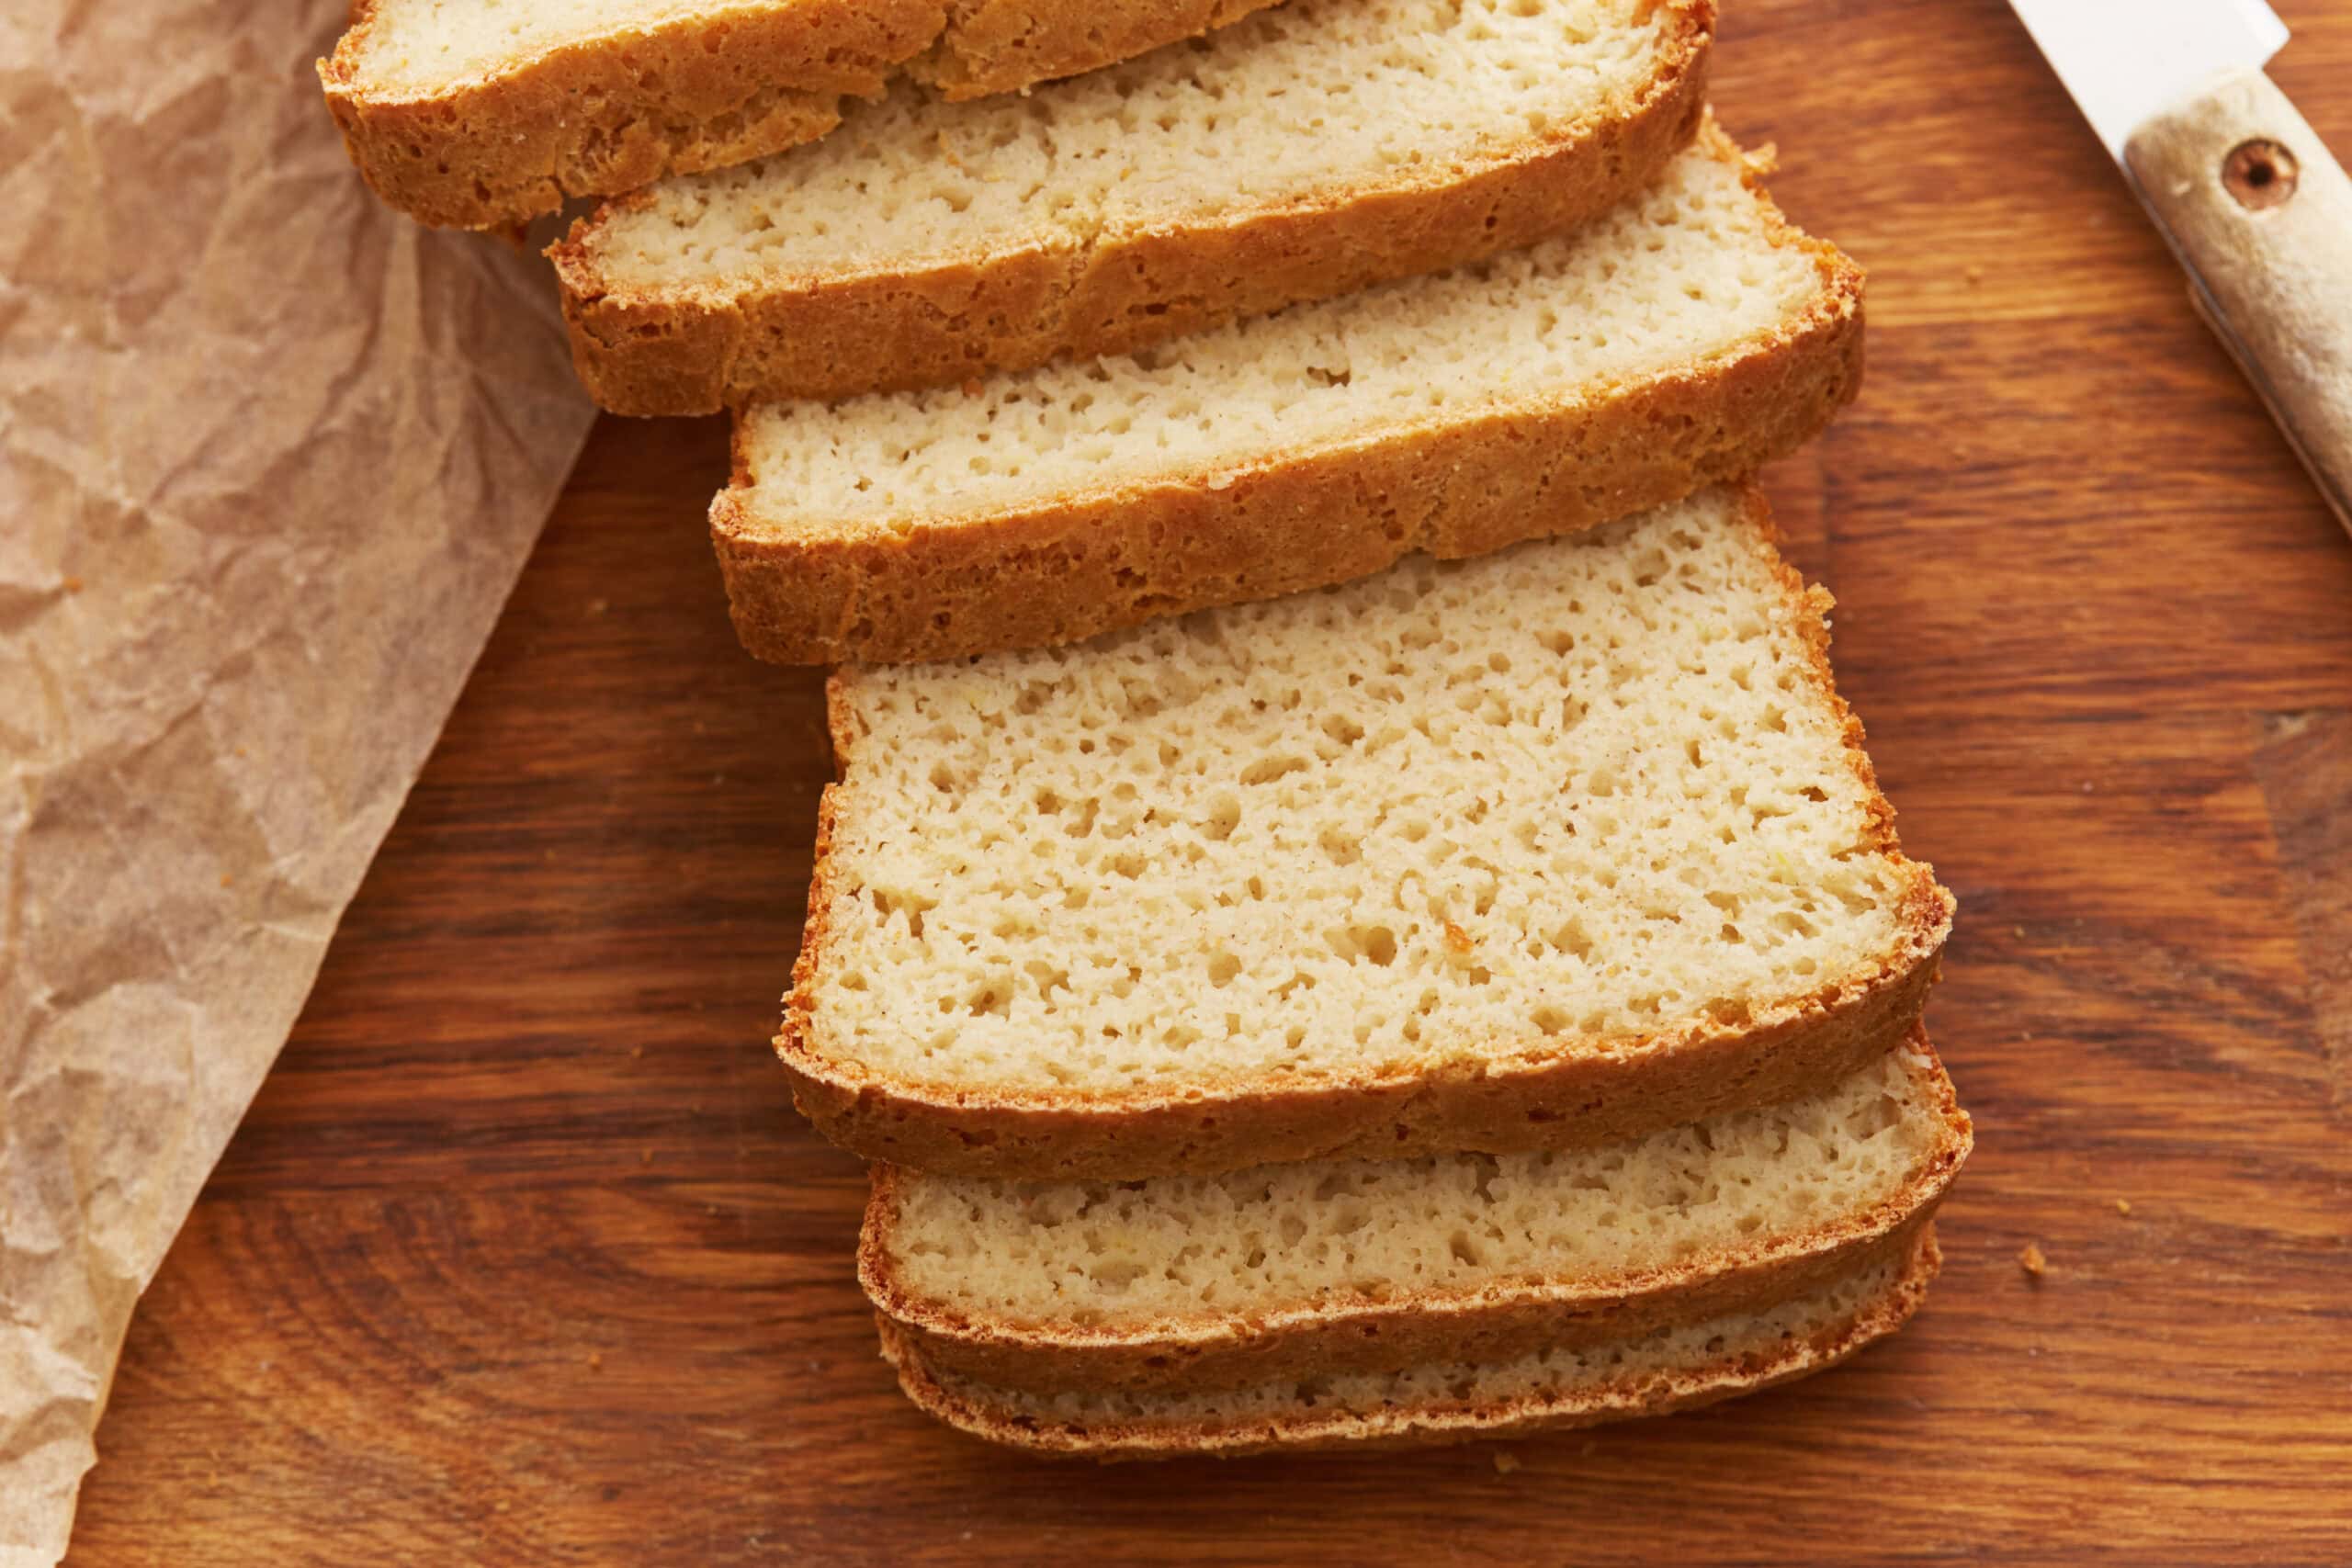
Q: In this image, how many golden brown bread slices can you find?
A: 6